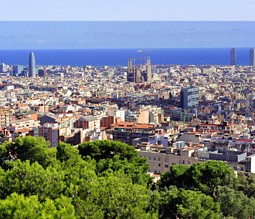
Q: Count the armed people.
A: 0